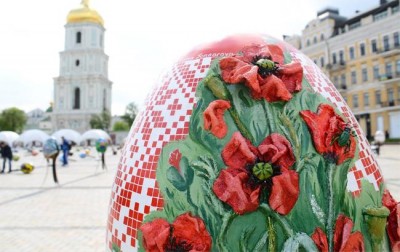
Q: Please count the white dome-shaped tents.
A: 4